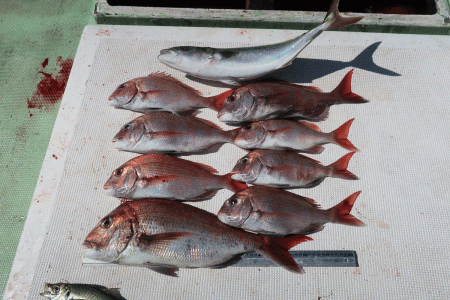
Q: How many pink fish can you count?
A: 8